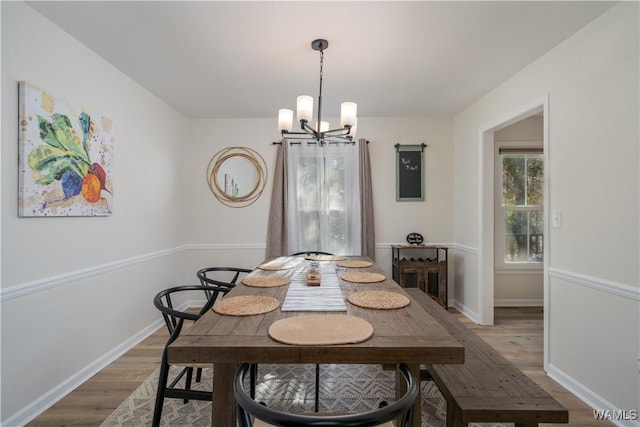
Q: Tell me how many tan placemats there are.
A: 8